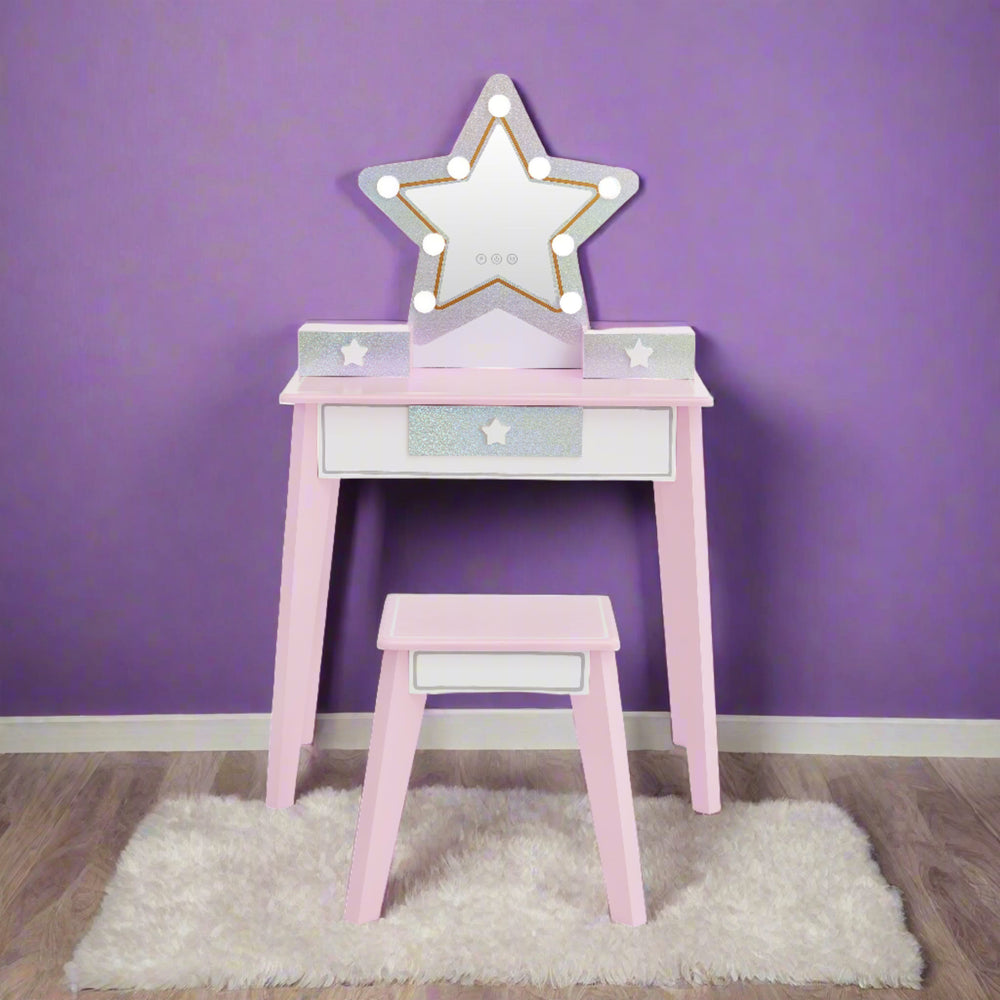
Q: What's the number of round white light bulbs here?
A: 9